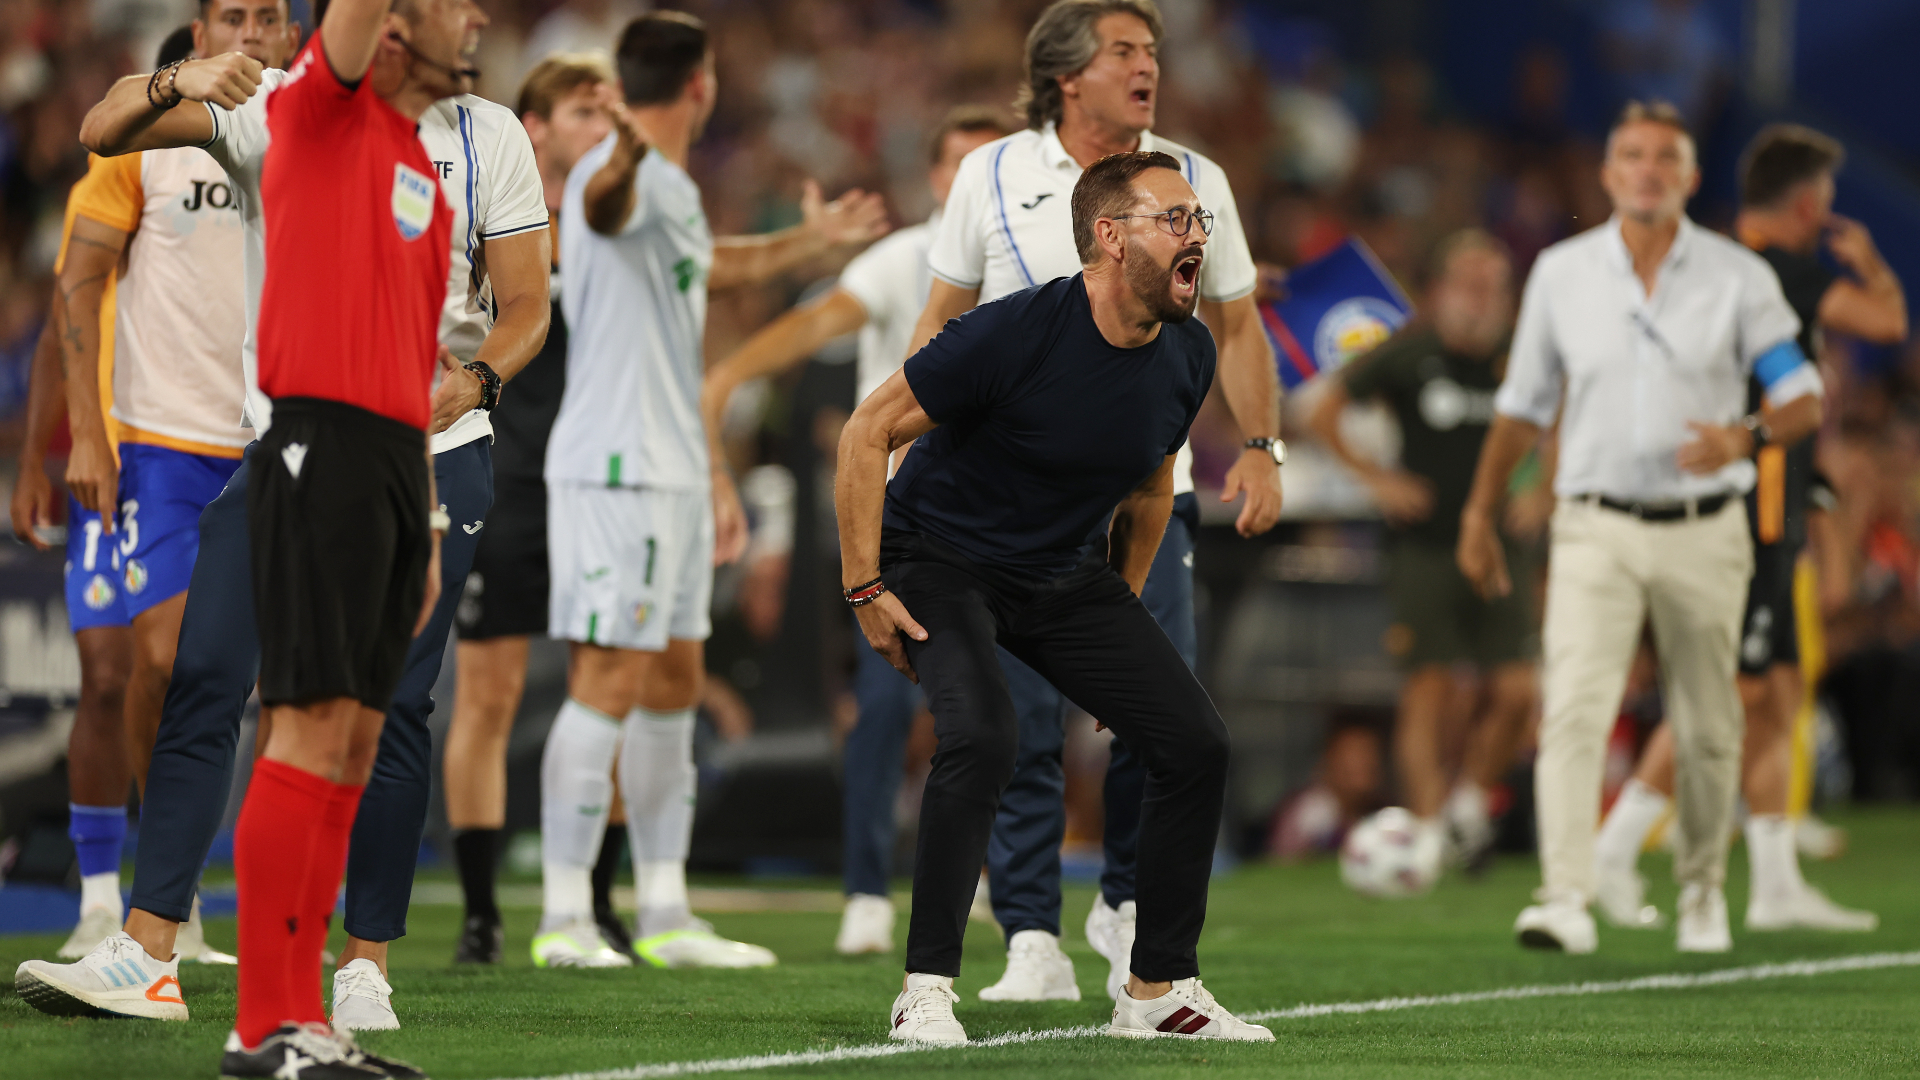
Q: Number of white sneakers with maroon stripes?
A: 2